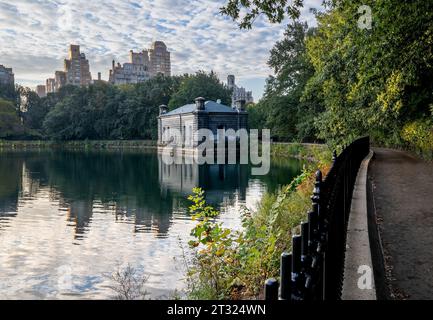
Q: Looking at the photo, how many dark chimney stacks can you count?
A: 3